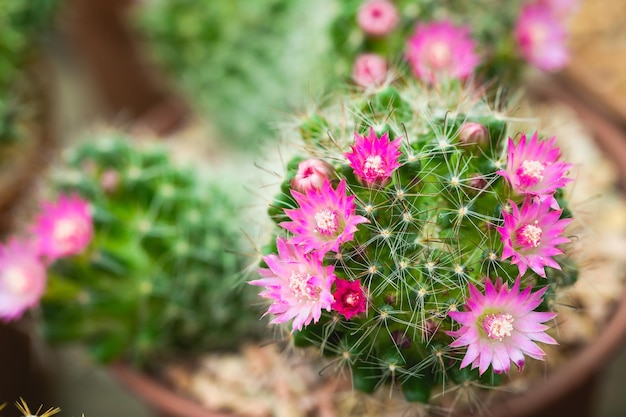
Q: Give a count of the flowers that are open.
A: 11